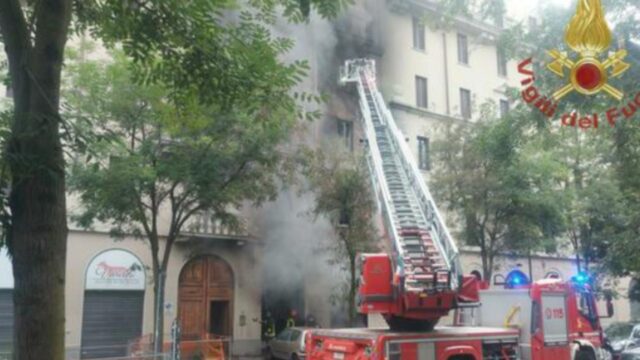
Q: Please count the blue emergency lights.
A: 2